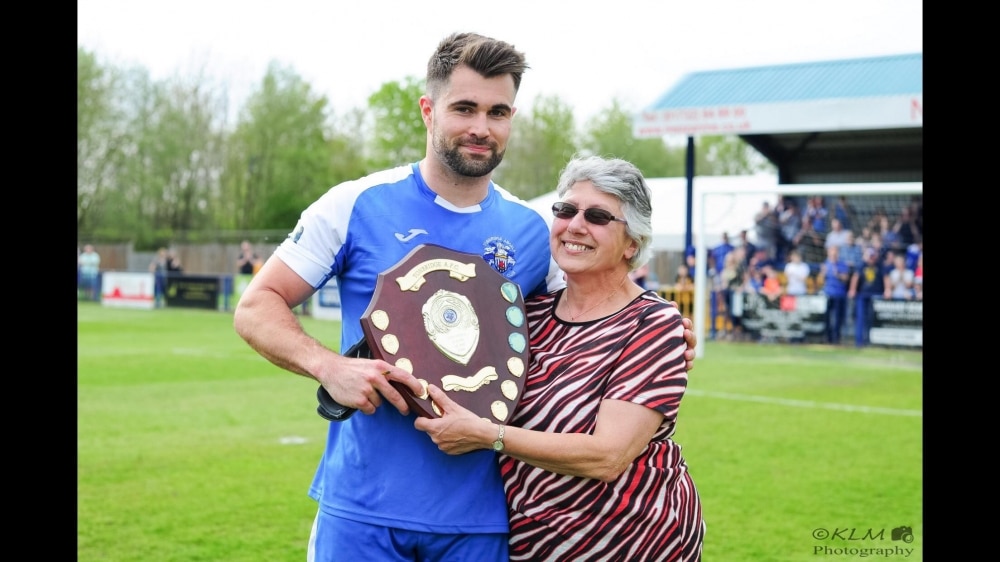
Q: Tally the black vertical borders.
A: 2